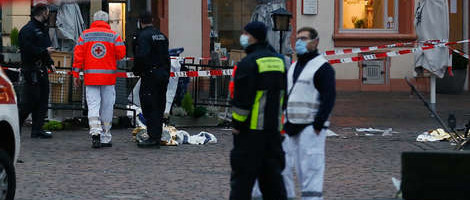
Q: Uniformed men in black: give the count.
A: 3